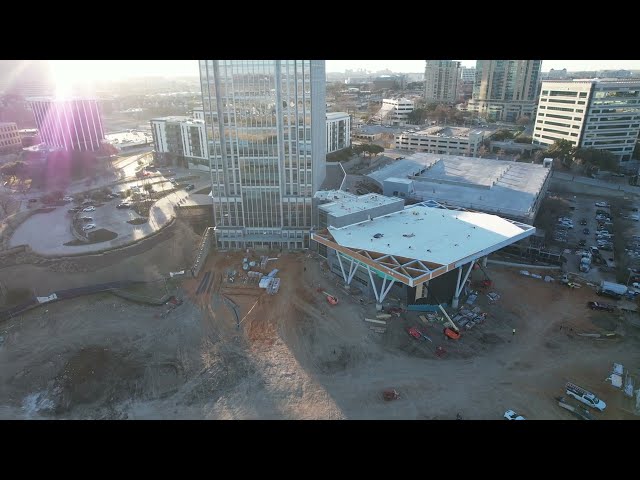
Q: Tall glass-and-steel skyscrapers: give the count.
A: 1